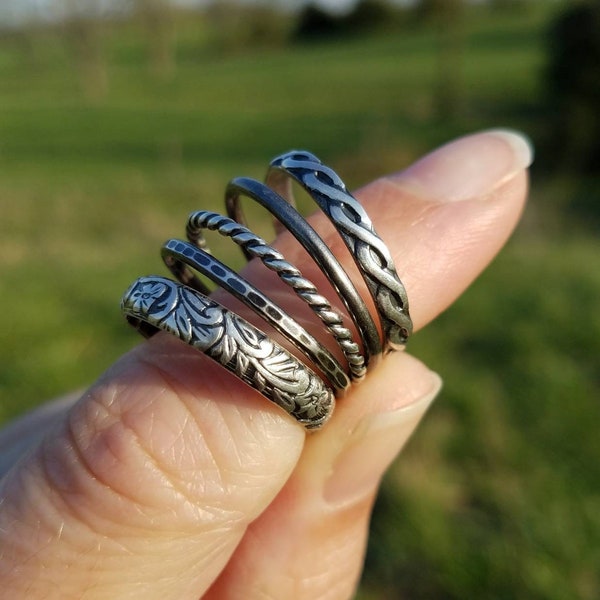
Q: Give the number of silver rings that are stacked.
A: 5